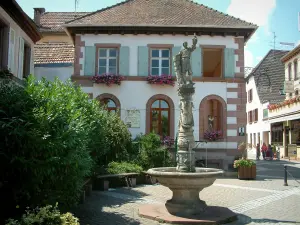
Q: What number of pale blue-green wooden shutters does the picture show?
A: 6